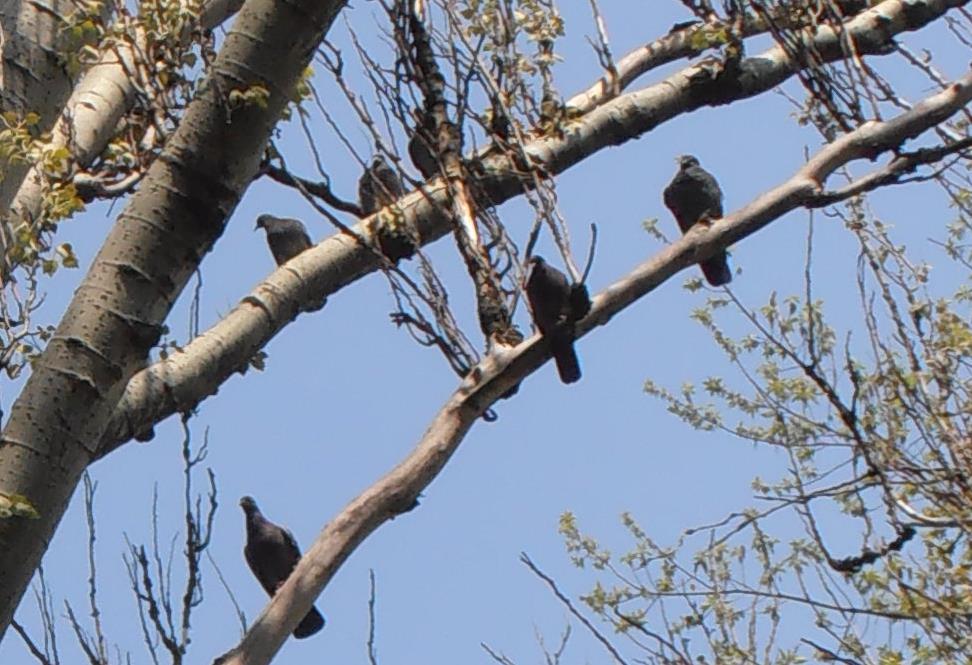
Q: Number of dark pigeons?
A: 6